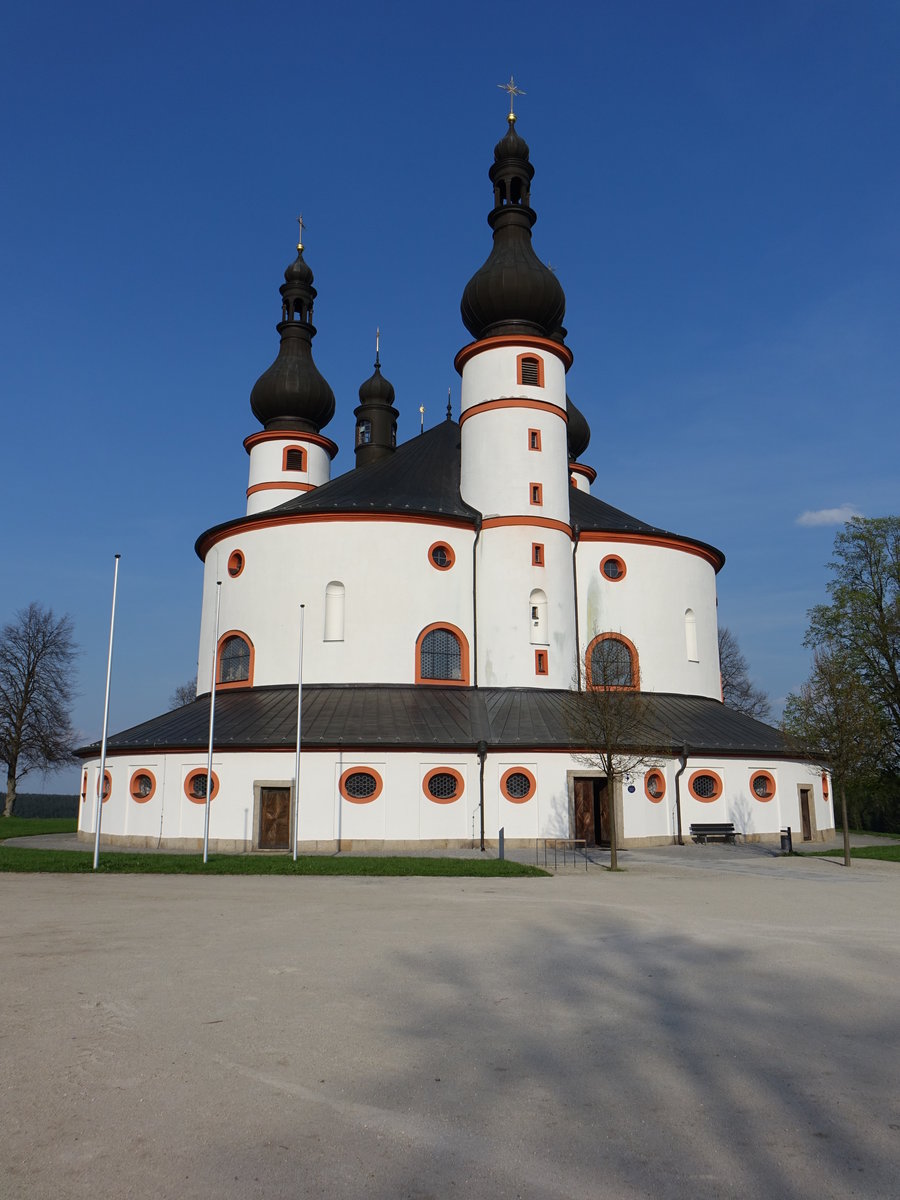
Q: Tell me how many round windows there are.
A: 14